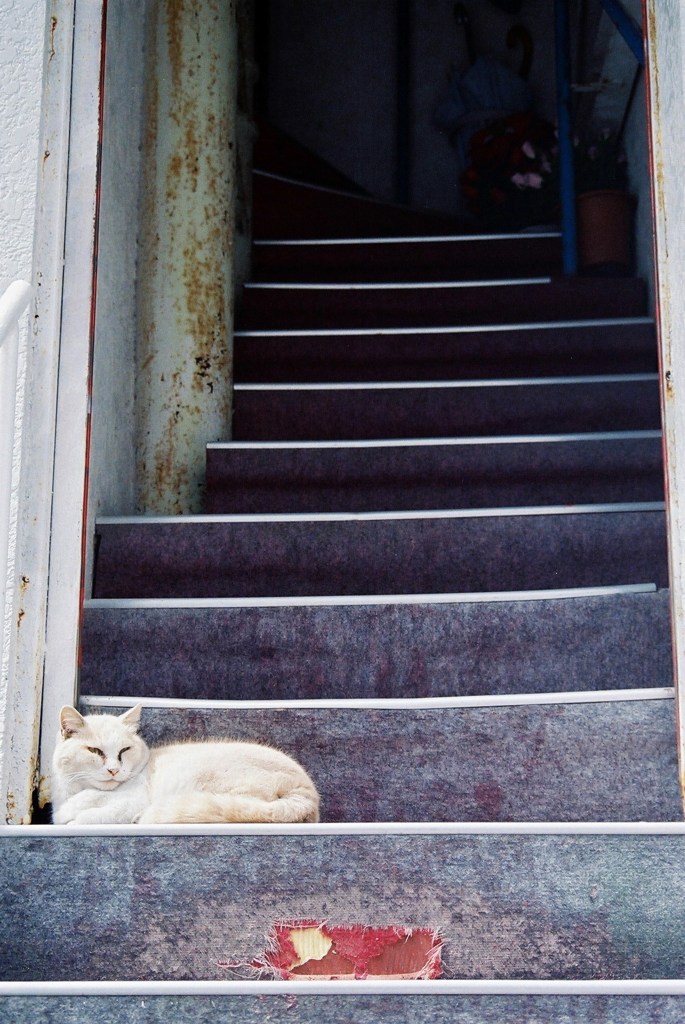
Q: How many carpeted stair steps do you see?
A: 11